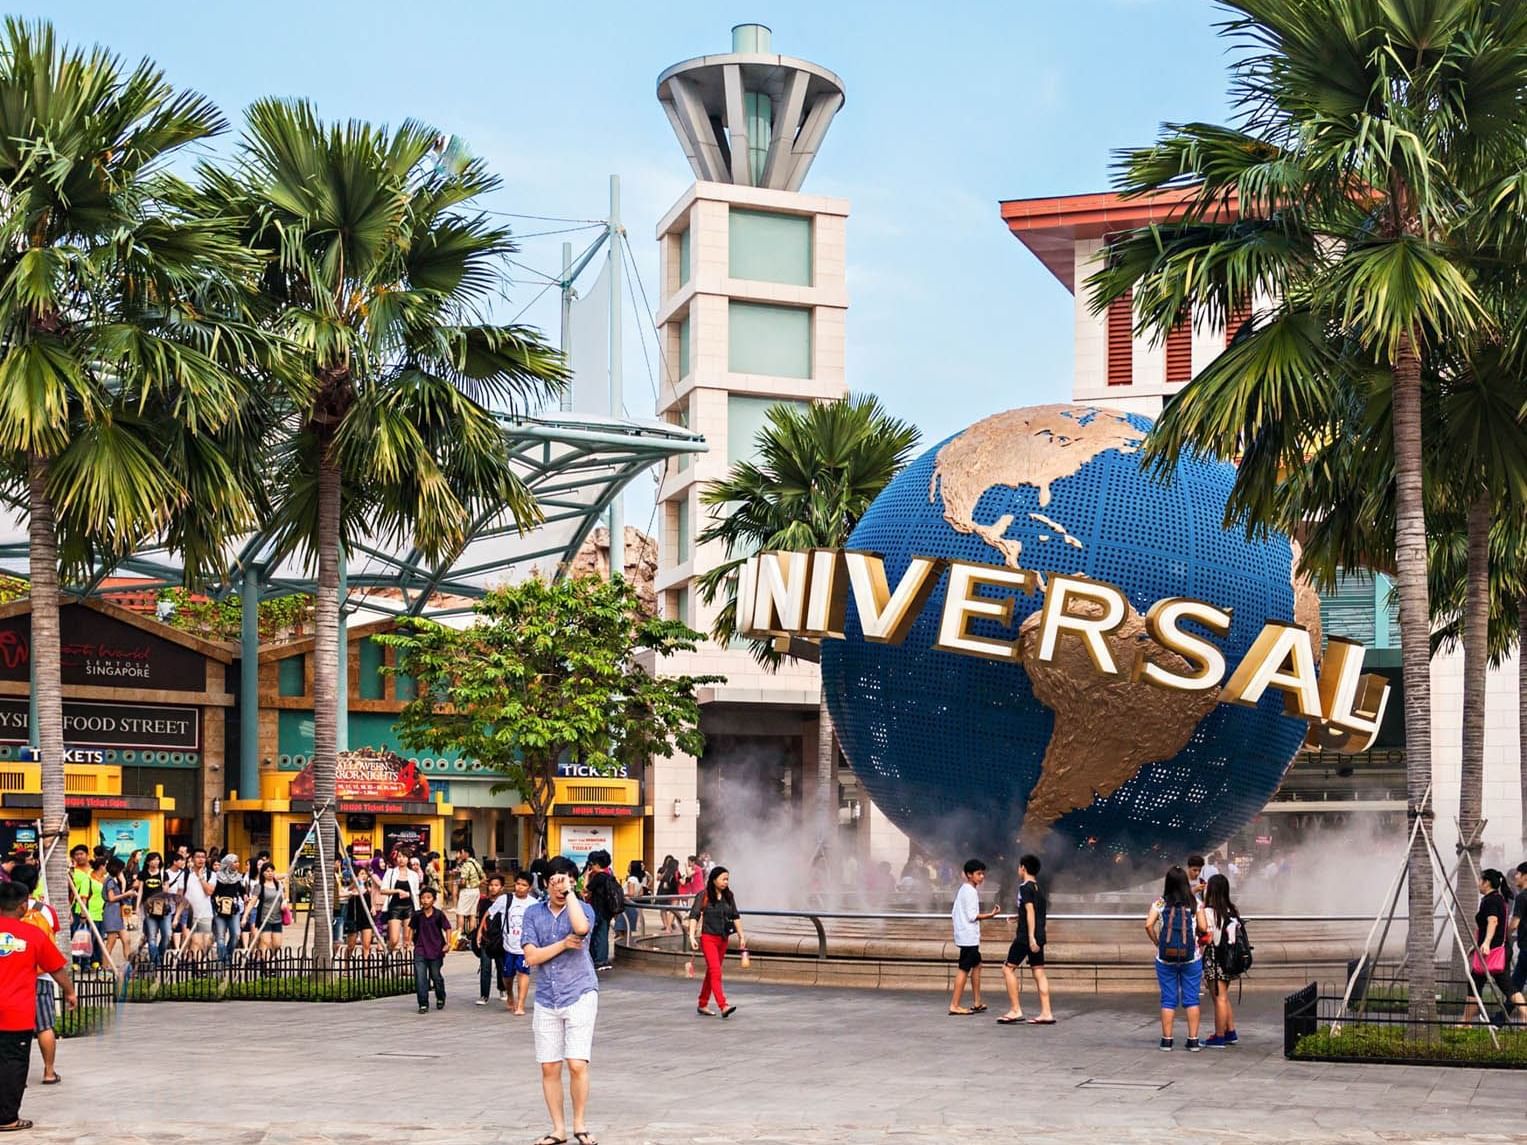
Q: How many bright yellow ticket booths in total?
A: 3